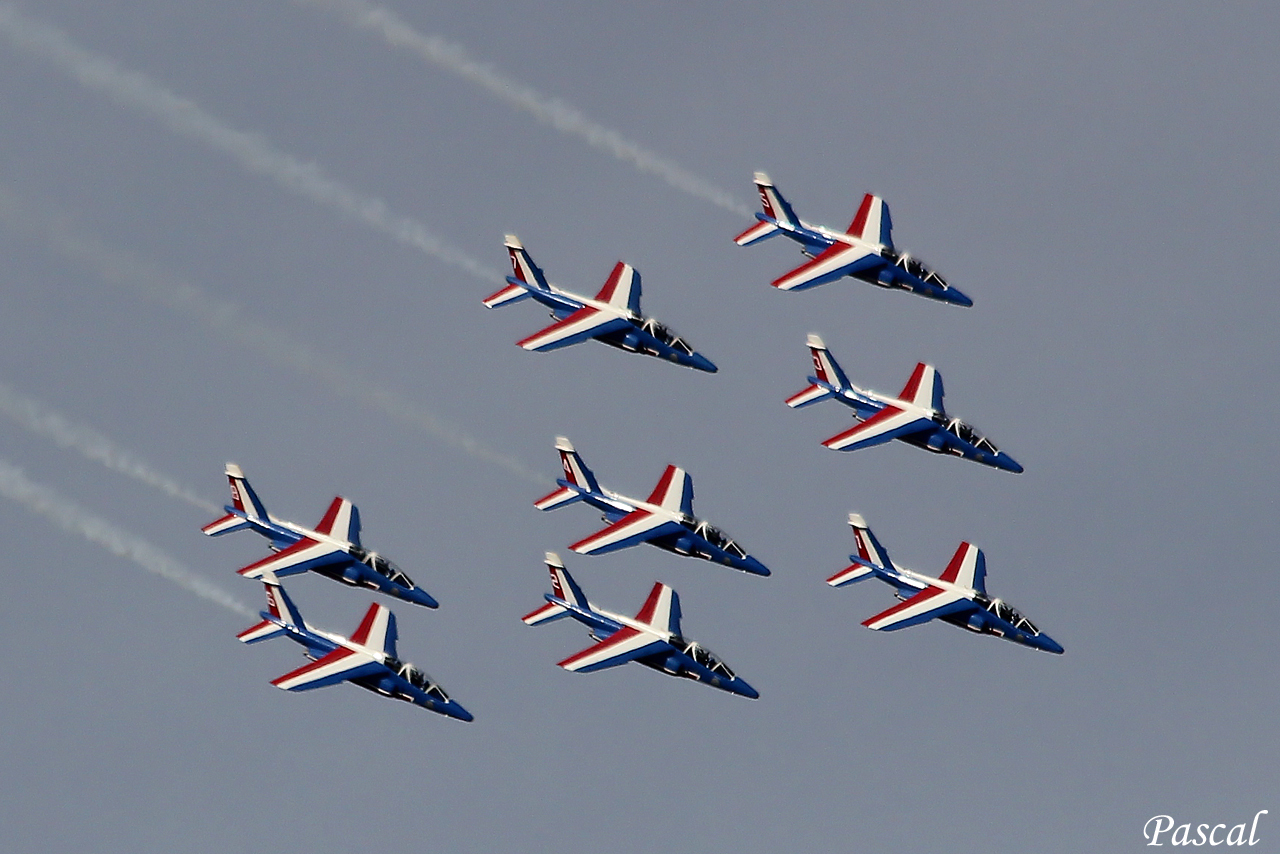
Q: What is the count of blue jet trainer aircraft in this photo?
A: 8